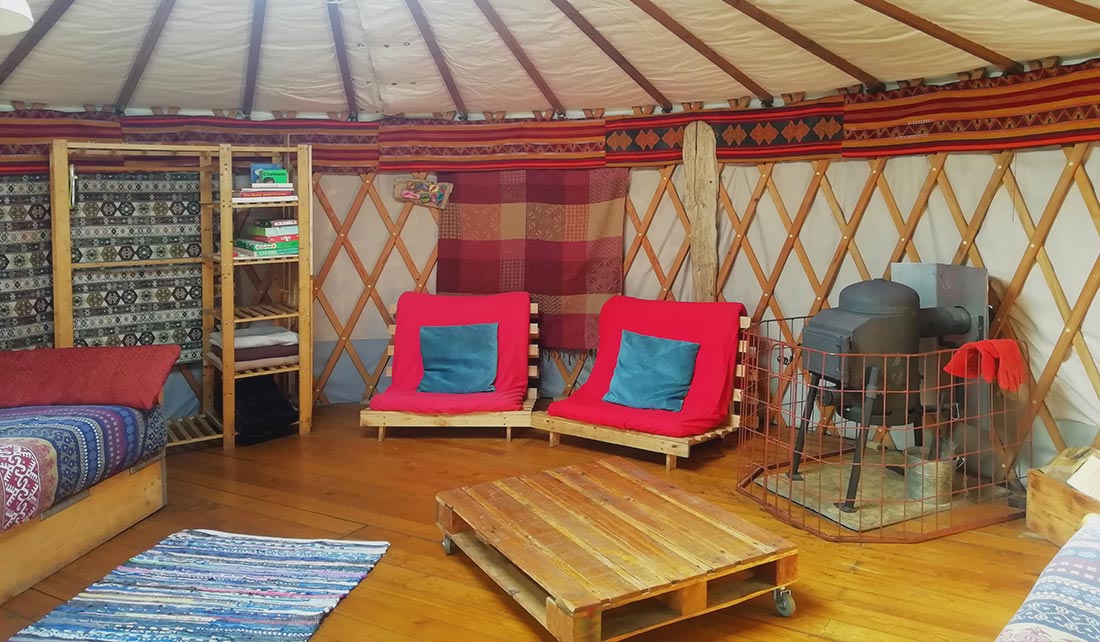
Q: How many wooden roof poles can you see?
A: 11